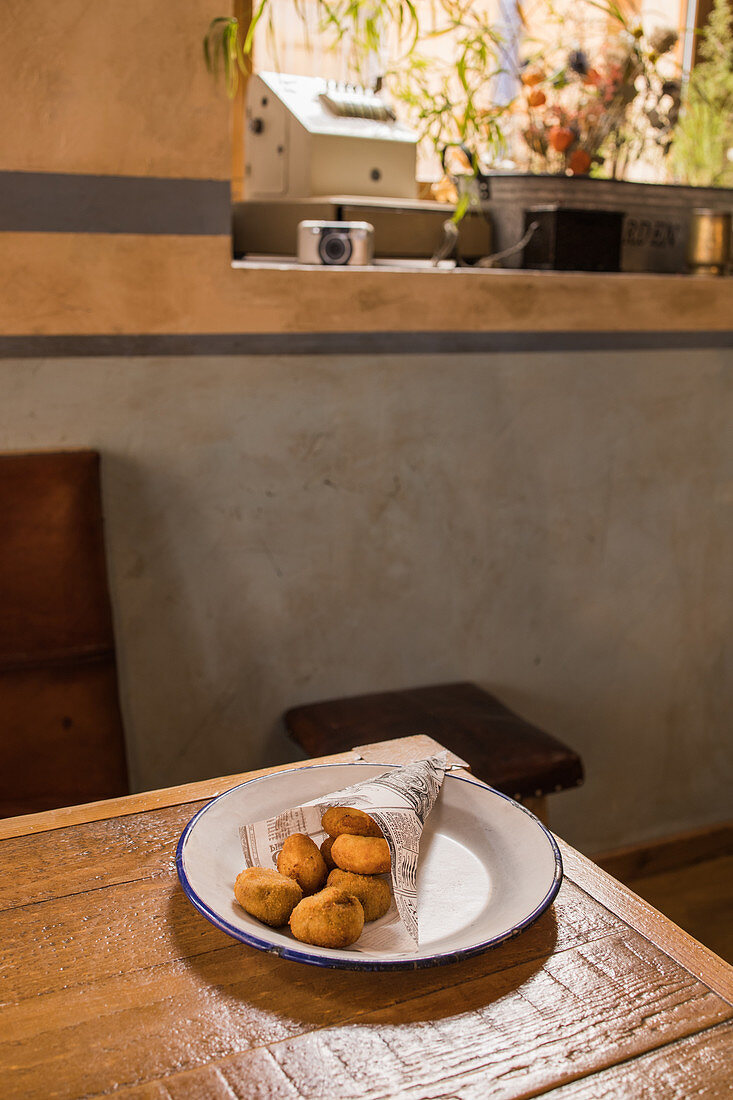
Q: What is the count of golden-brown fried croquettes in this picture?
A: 7